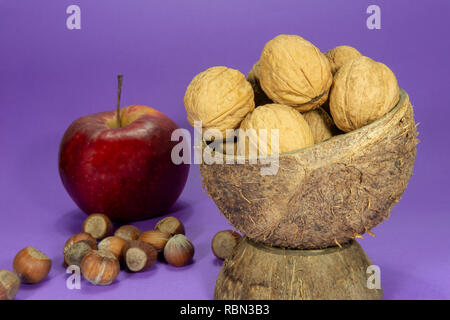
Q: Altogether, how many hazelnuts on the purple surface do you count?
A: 12